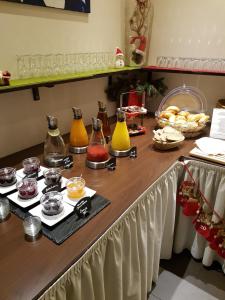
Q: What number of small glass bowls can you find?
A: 6